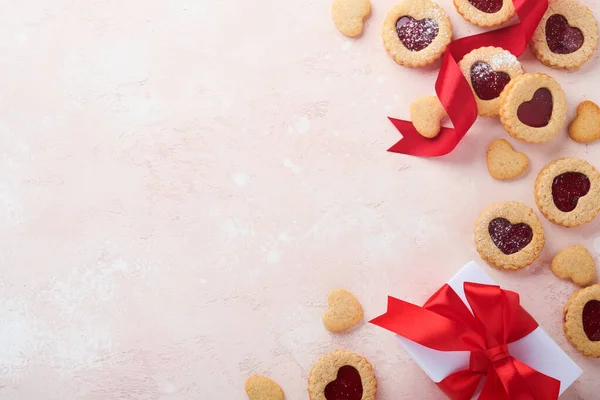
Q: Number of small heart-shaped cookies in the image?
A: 7